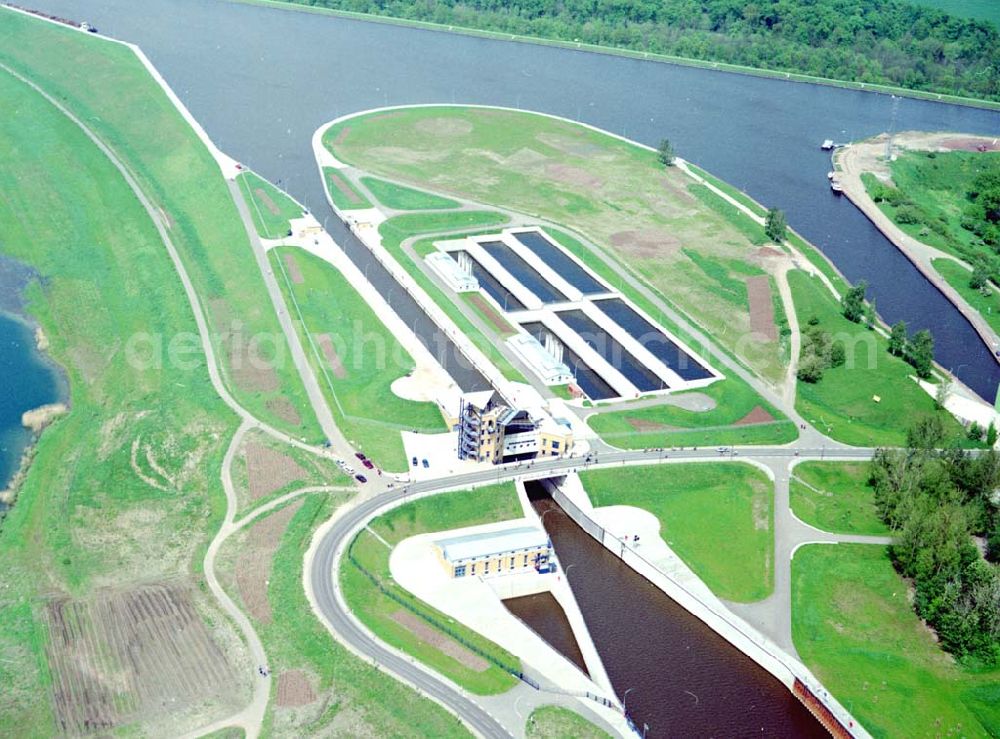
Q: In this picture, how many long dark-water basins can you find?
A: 6